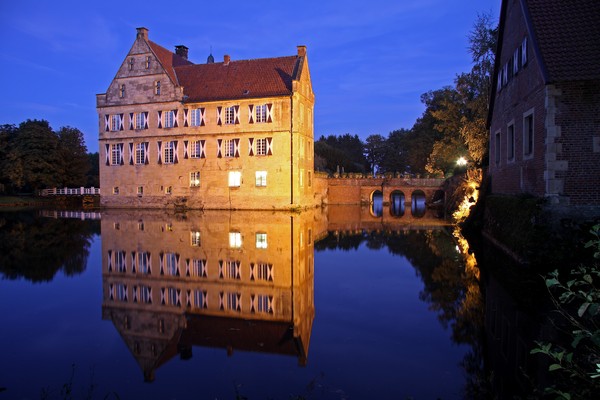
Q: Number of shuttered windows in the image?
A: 12